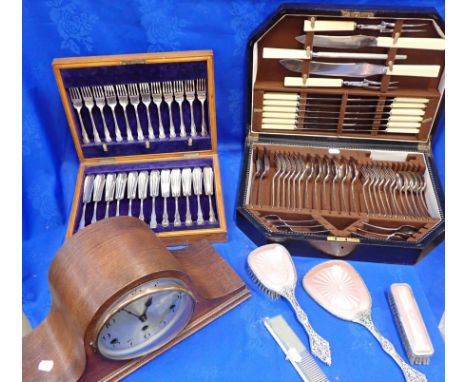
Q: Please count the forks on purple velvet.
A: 12